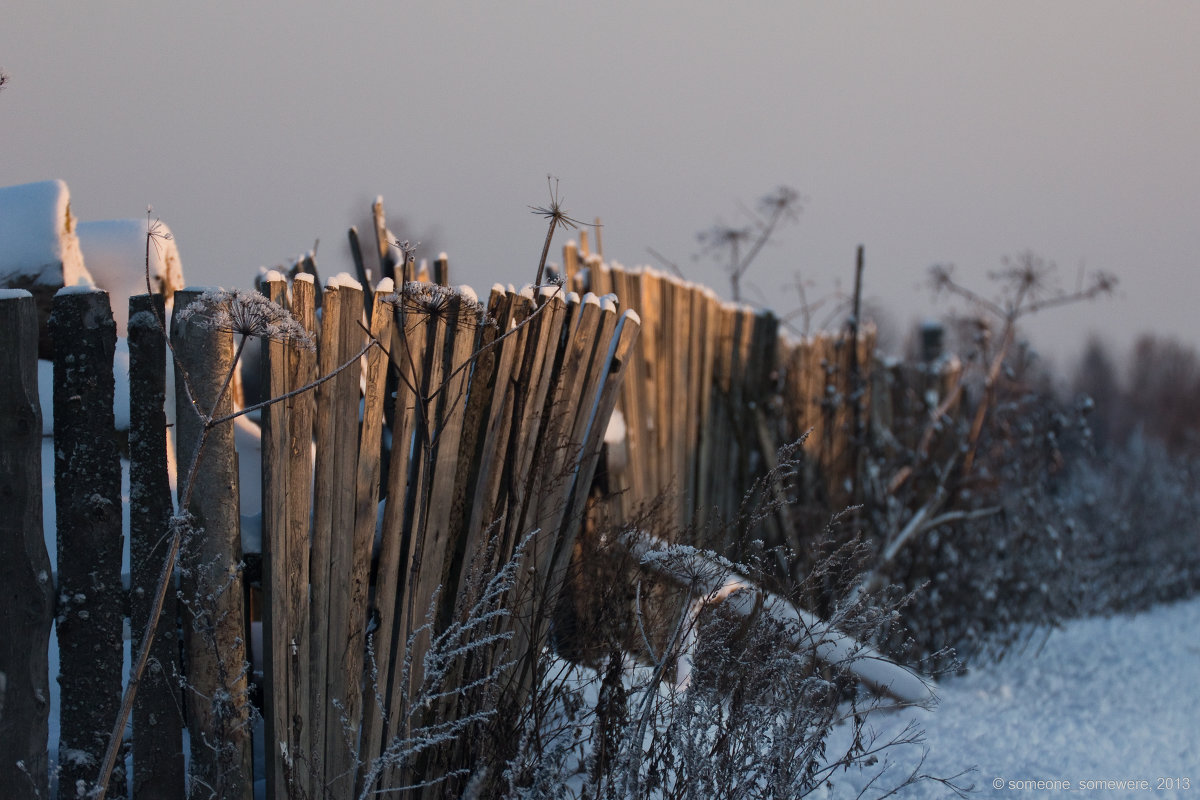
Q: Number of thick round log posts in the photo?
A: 4